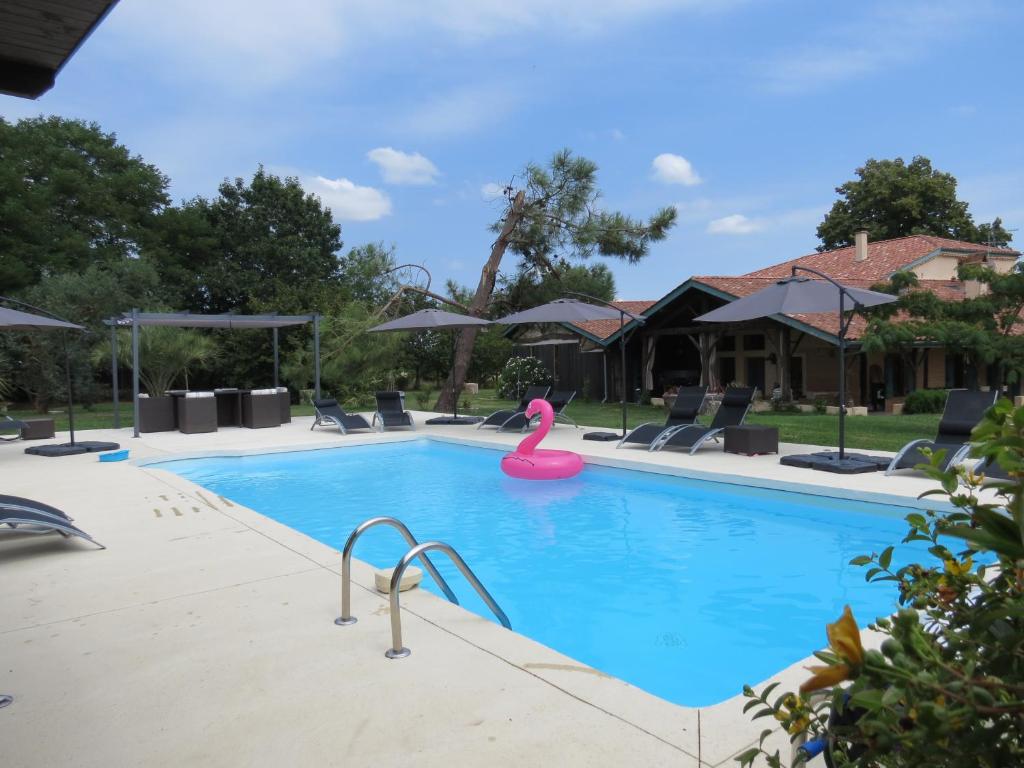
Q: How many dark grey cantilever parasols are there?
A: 4